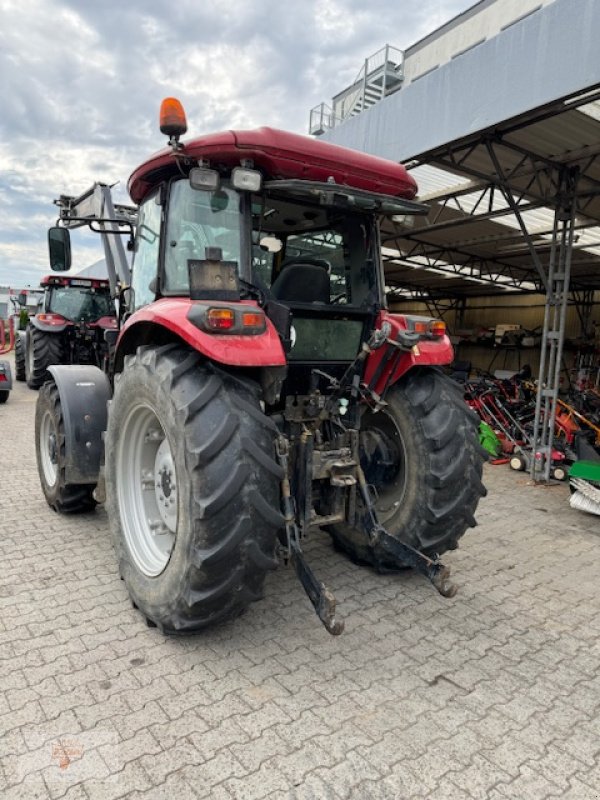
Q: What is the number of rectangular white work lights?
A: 2